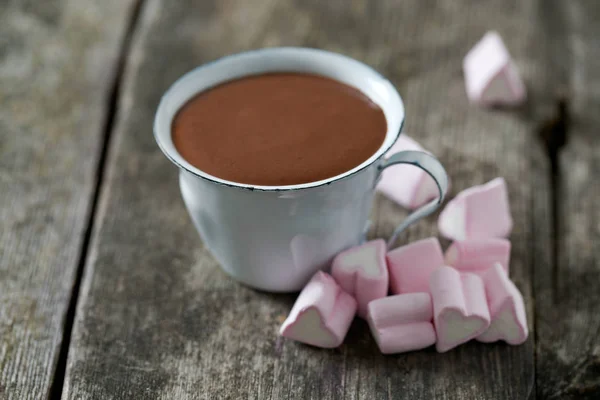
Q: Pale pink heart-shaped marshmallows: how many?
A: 10